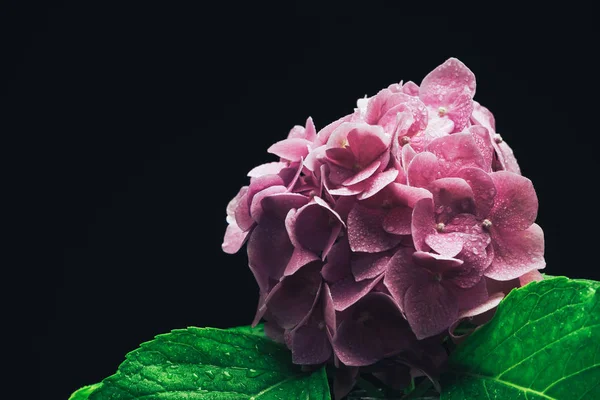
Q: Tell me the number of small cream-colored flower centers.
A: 5